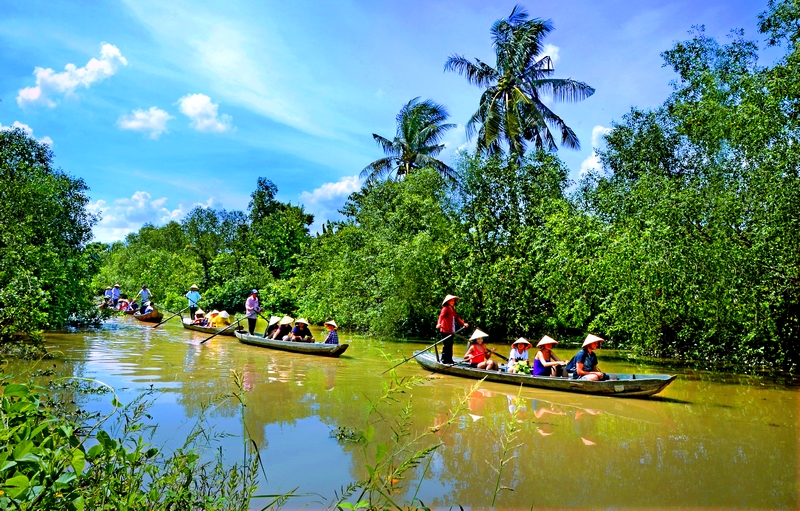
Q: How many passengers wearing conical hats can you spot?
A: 12